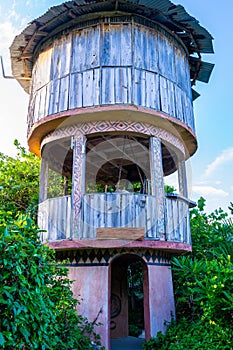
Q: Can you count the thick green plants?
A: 2